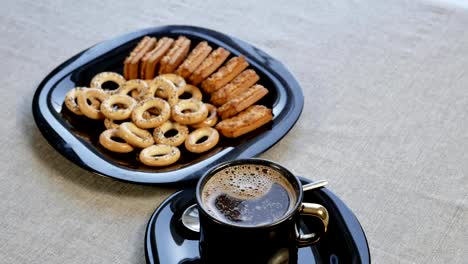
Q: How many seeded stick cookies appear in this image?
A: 9